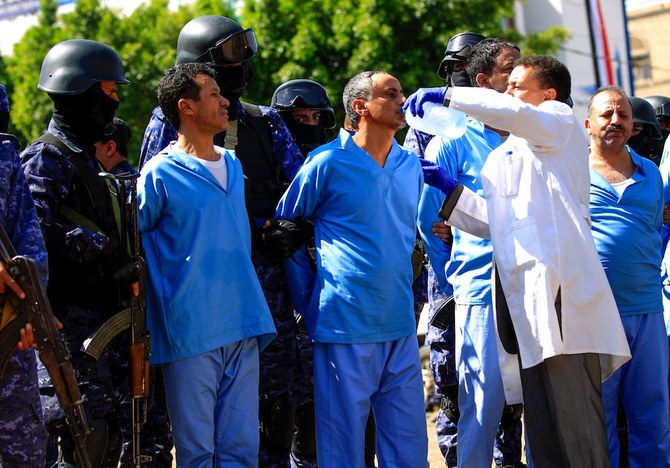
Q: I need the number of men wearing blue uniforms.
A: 4